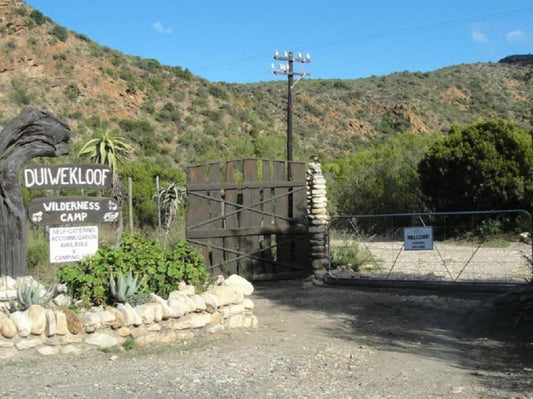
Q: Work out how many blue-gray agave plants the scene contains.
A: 2